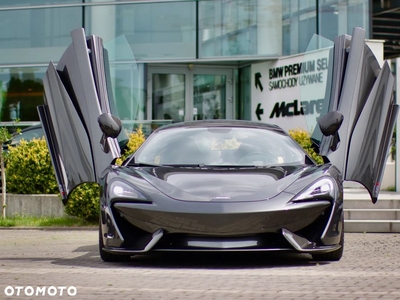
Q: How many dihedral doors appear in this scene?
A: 2